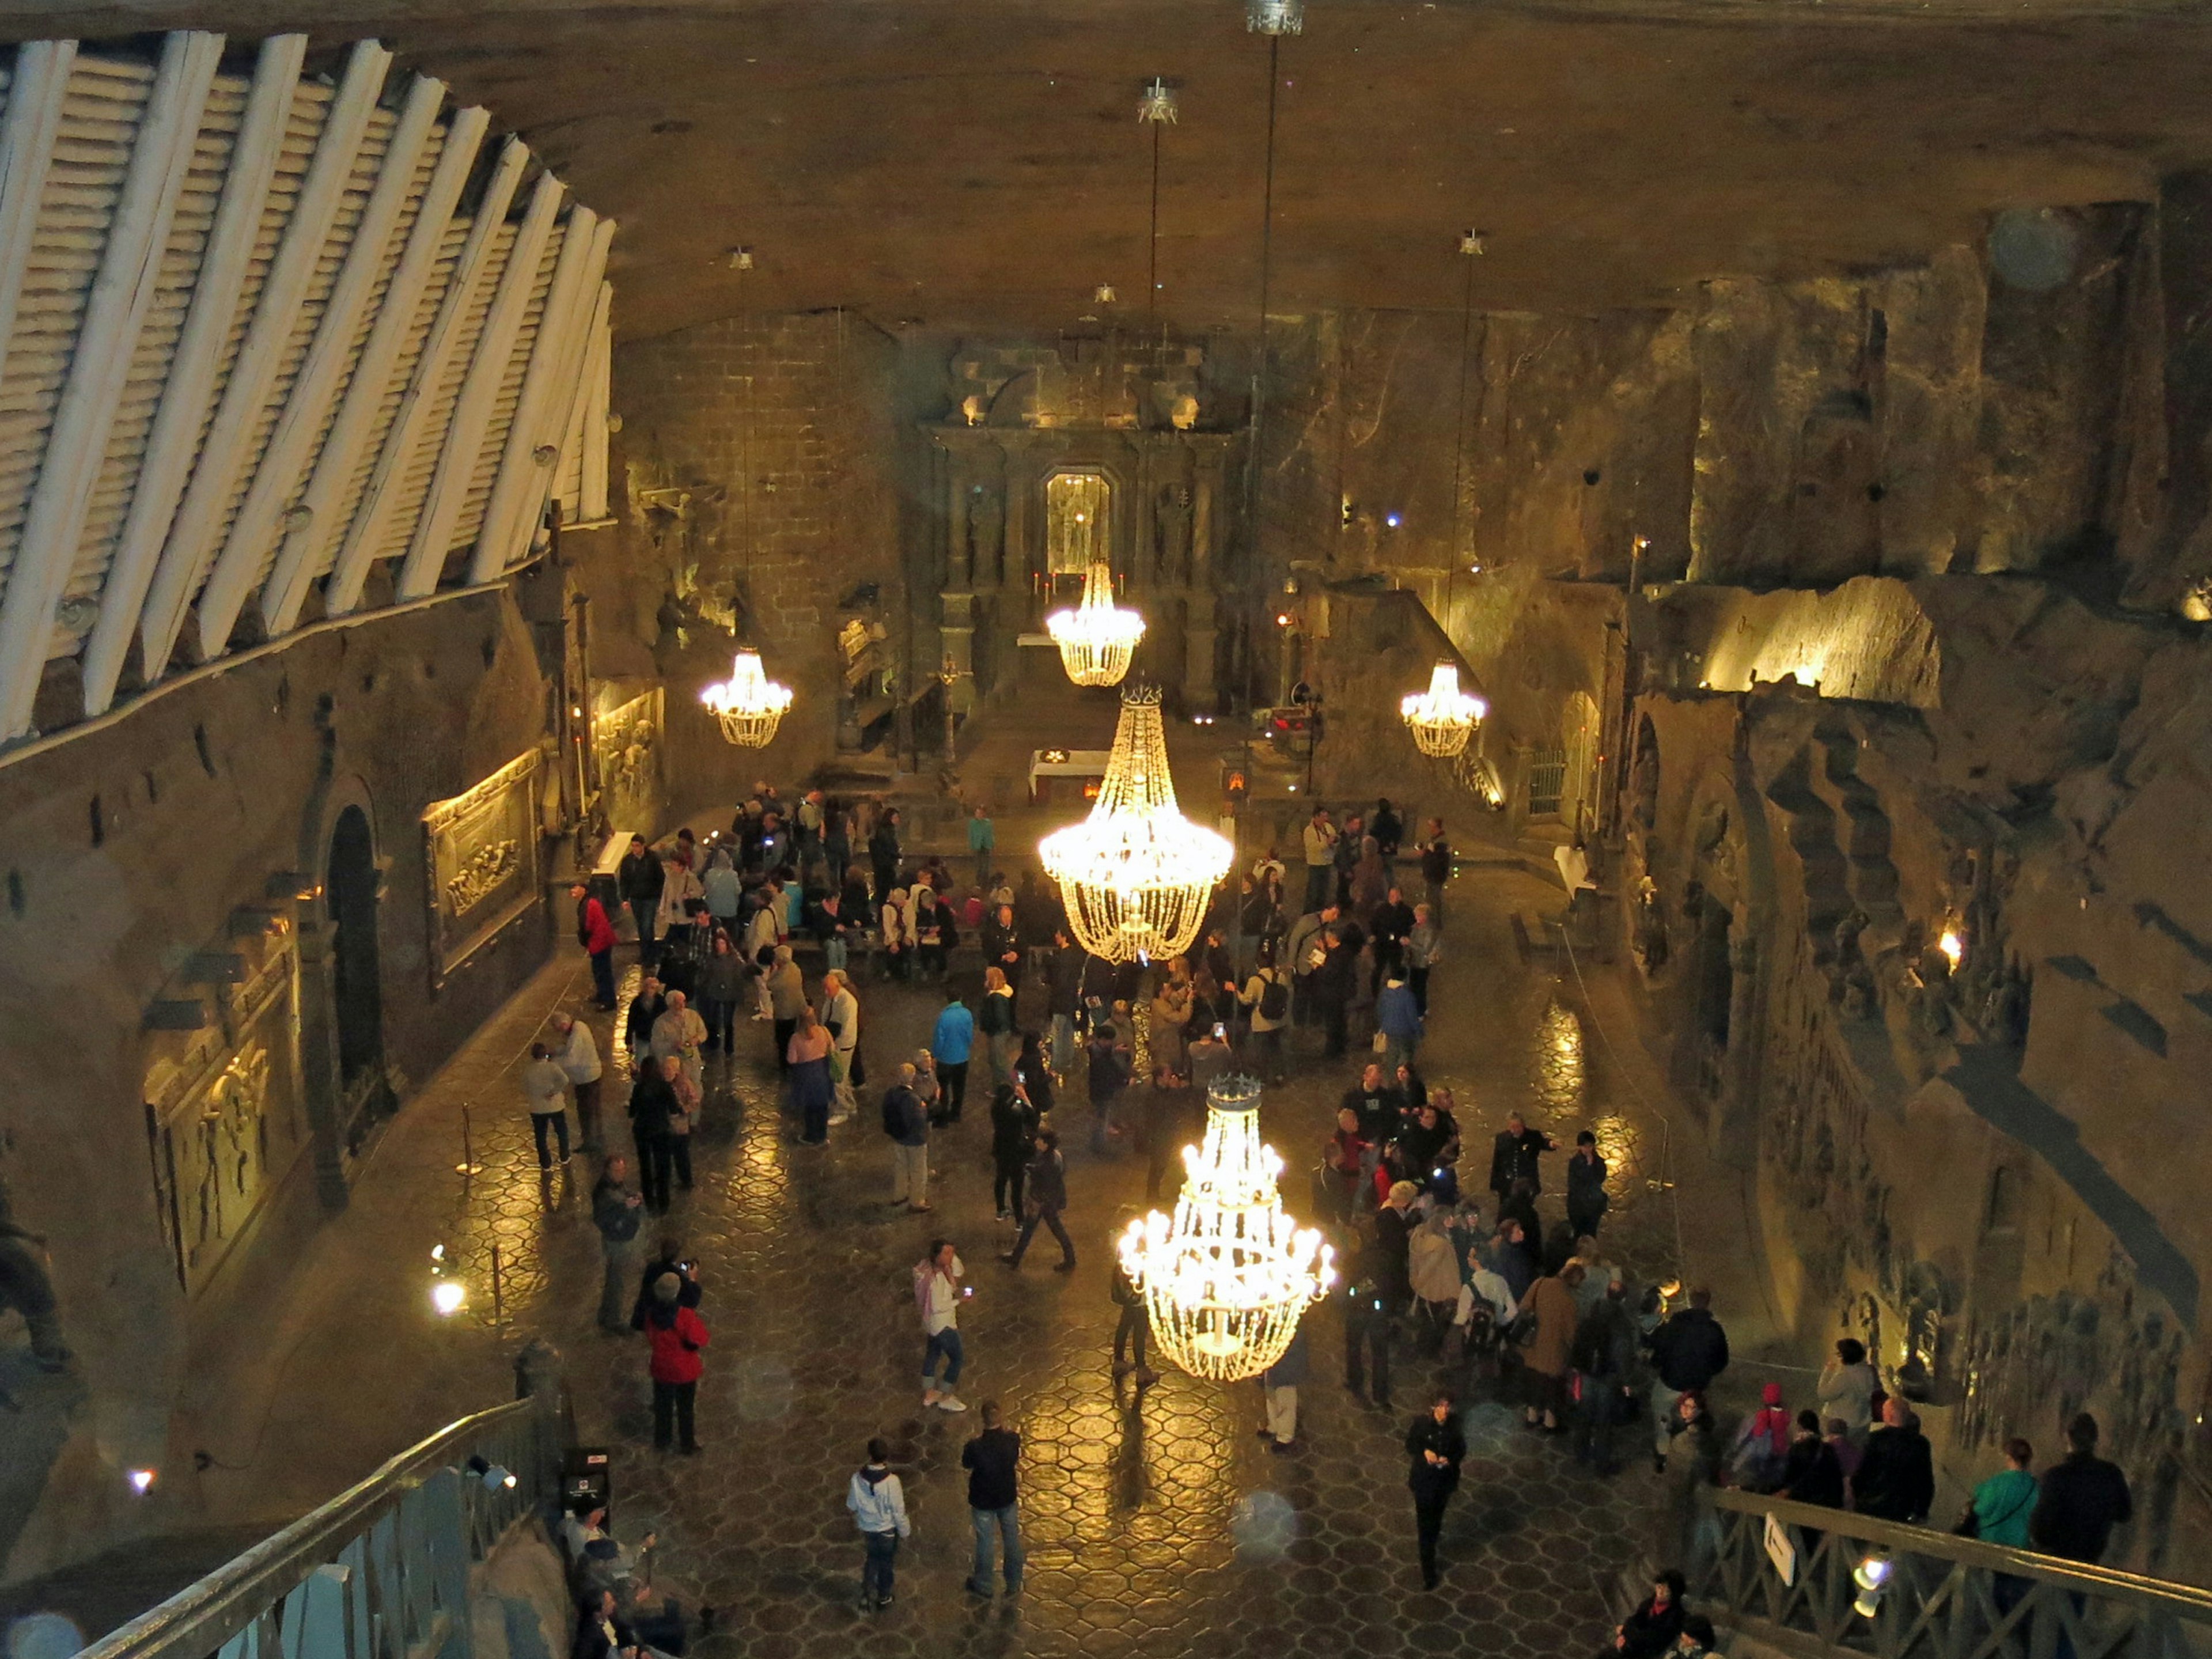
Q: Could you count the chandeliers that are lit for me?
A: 5